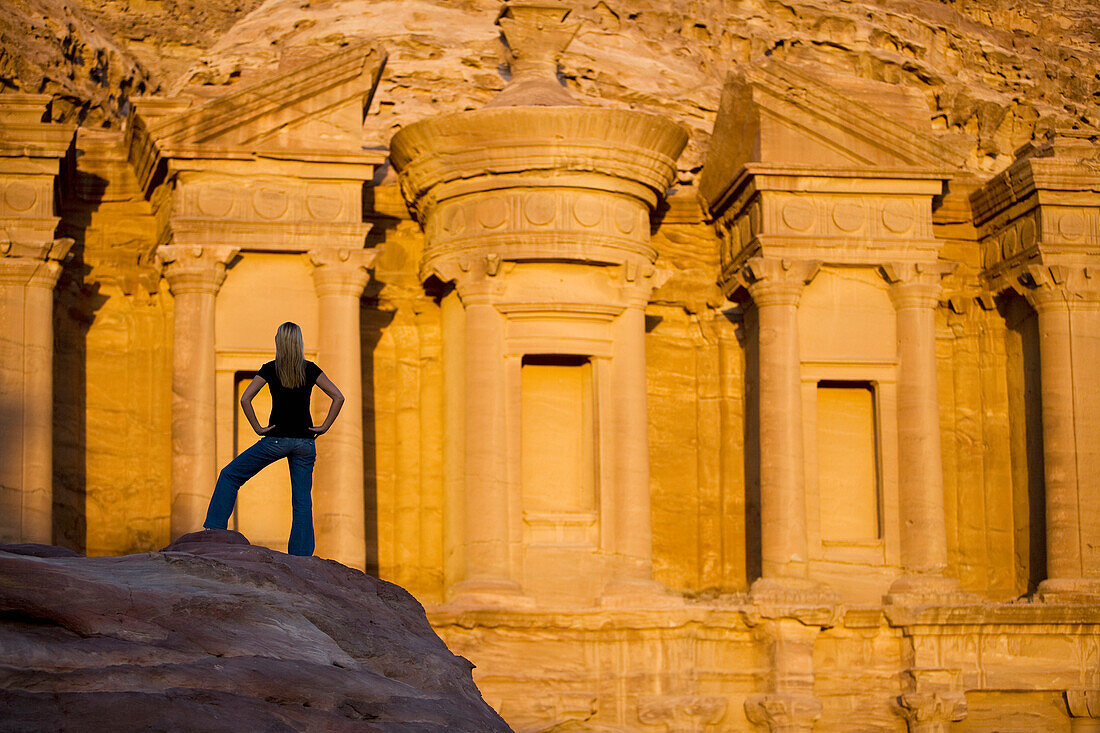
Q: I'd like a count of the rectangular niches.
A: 3